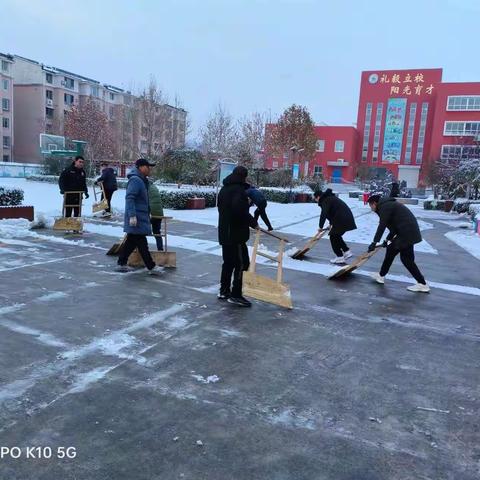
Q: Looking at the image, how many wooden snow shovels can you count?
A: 7